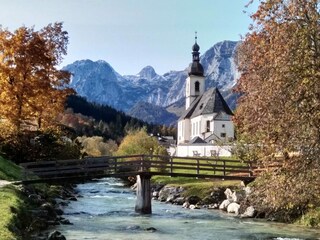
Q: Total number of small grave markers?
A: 0